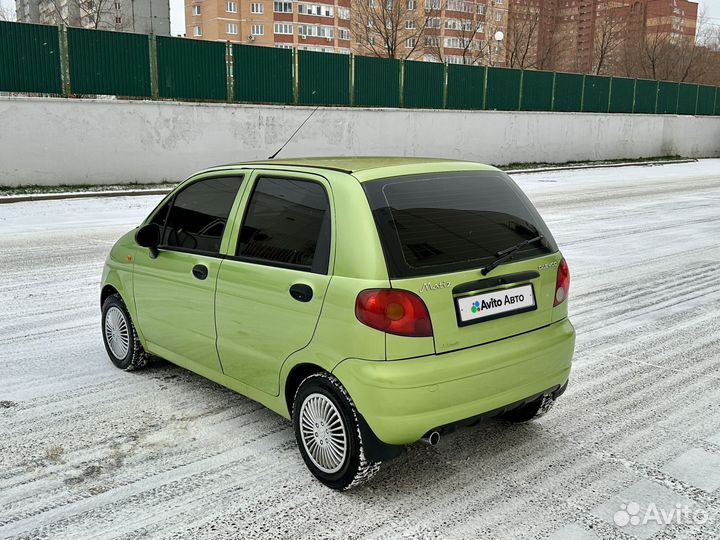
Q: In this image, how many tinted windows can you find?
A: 3